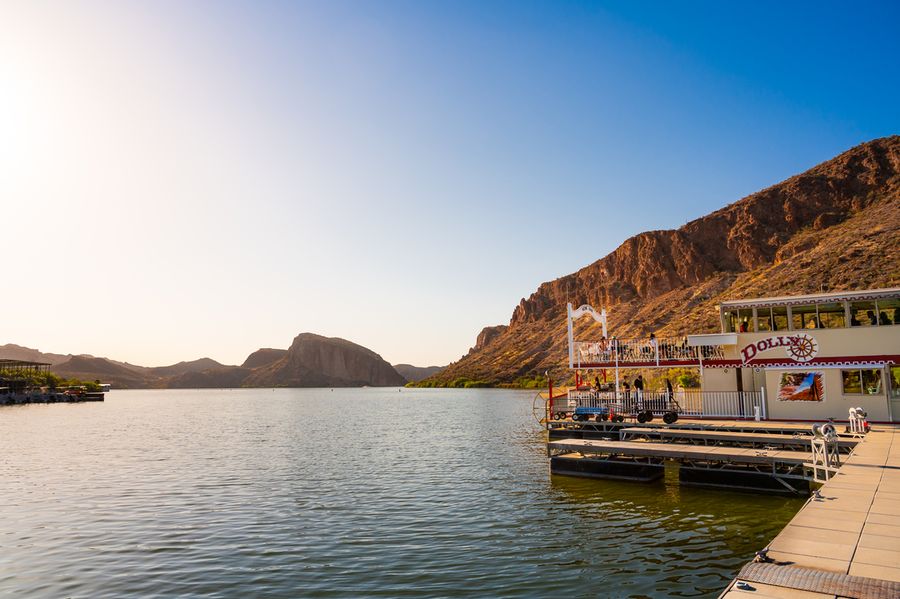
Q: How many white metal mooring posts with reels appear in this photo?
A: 2